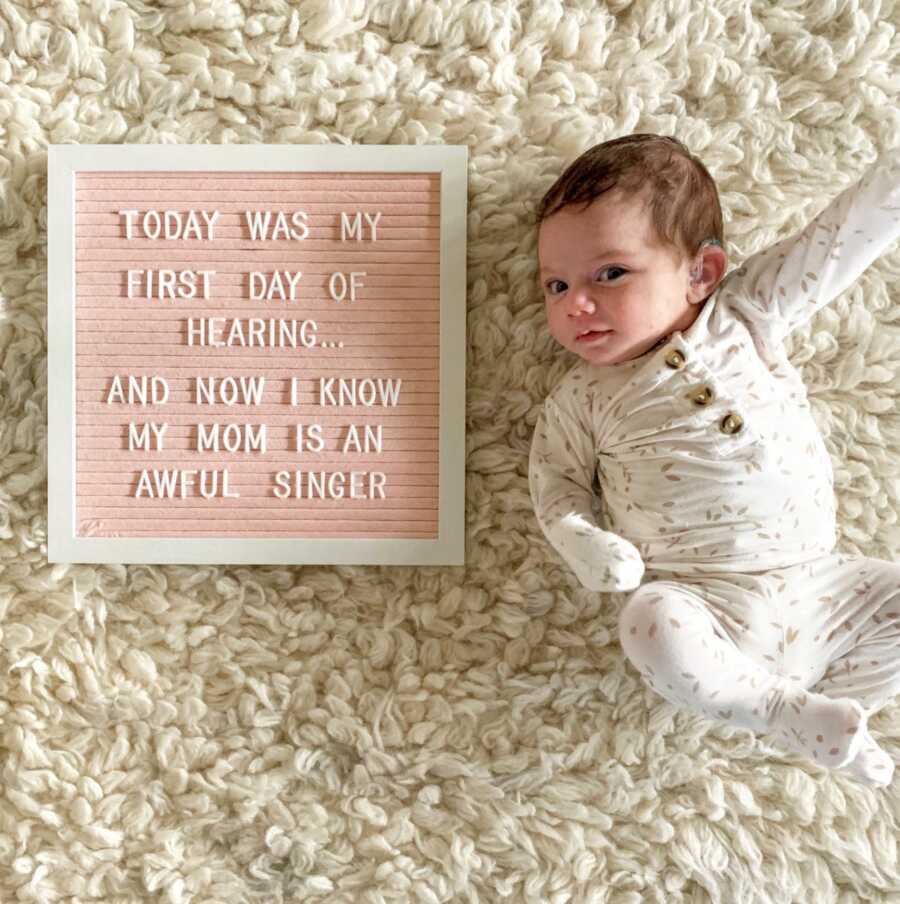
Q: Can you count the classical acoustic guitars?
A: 0